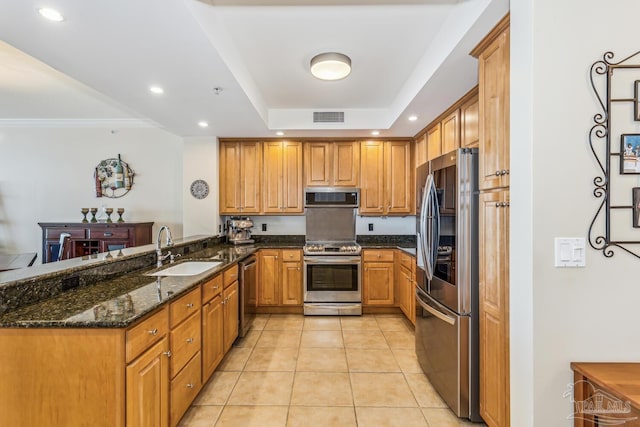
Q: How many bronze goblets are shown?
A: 4